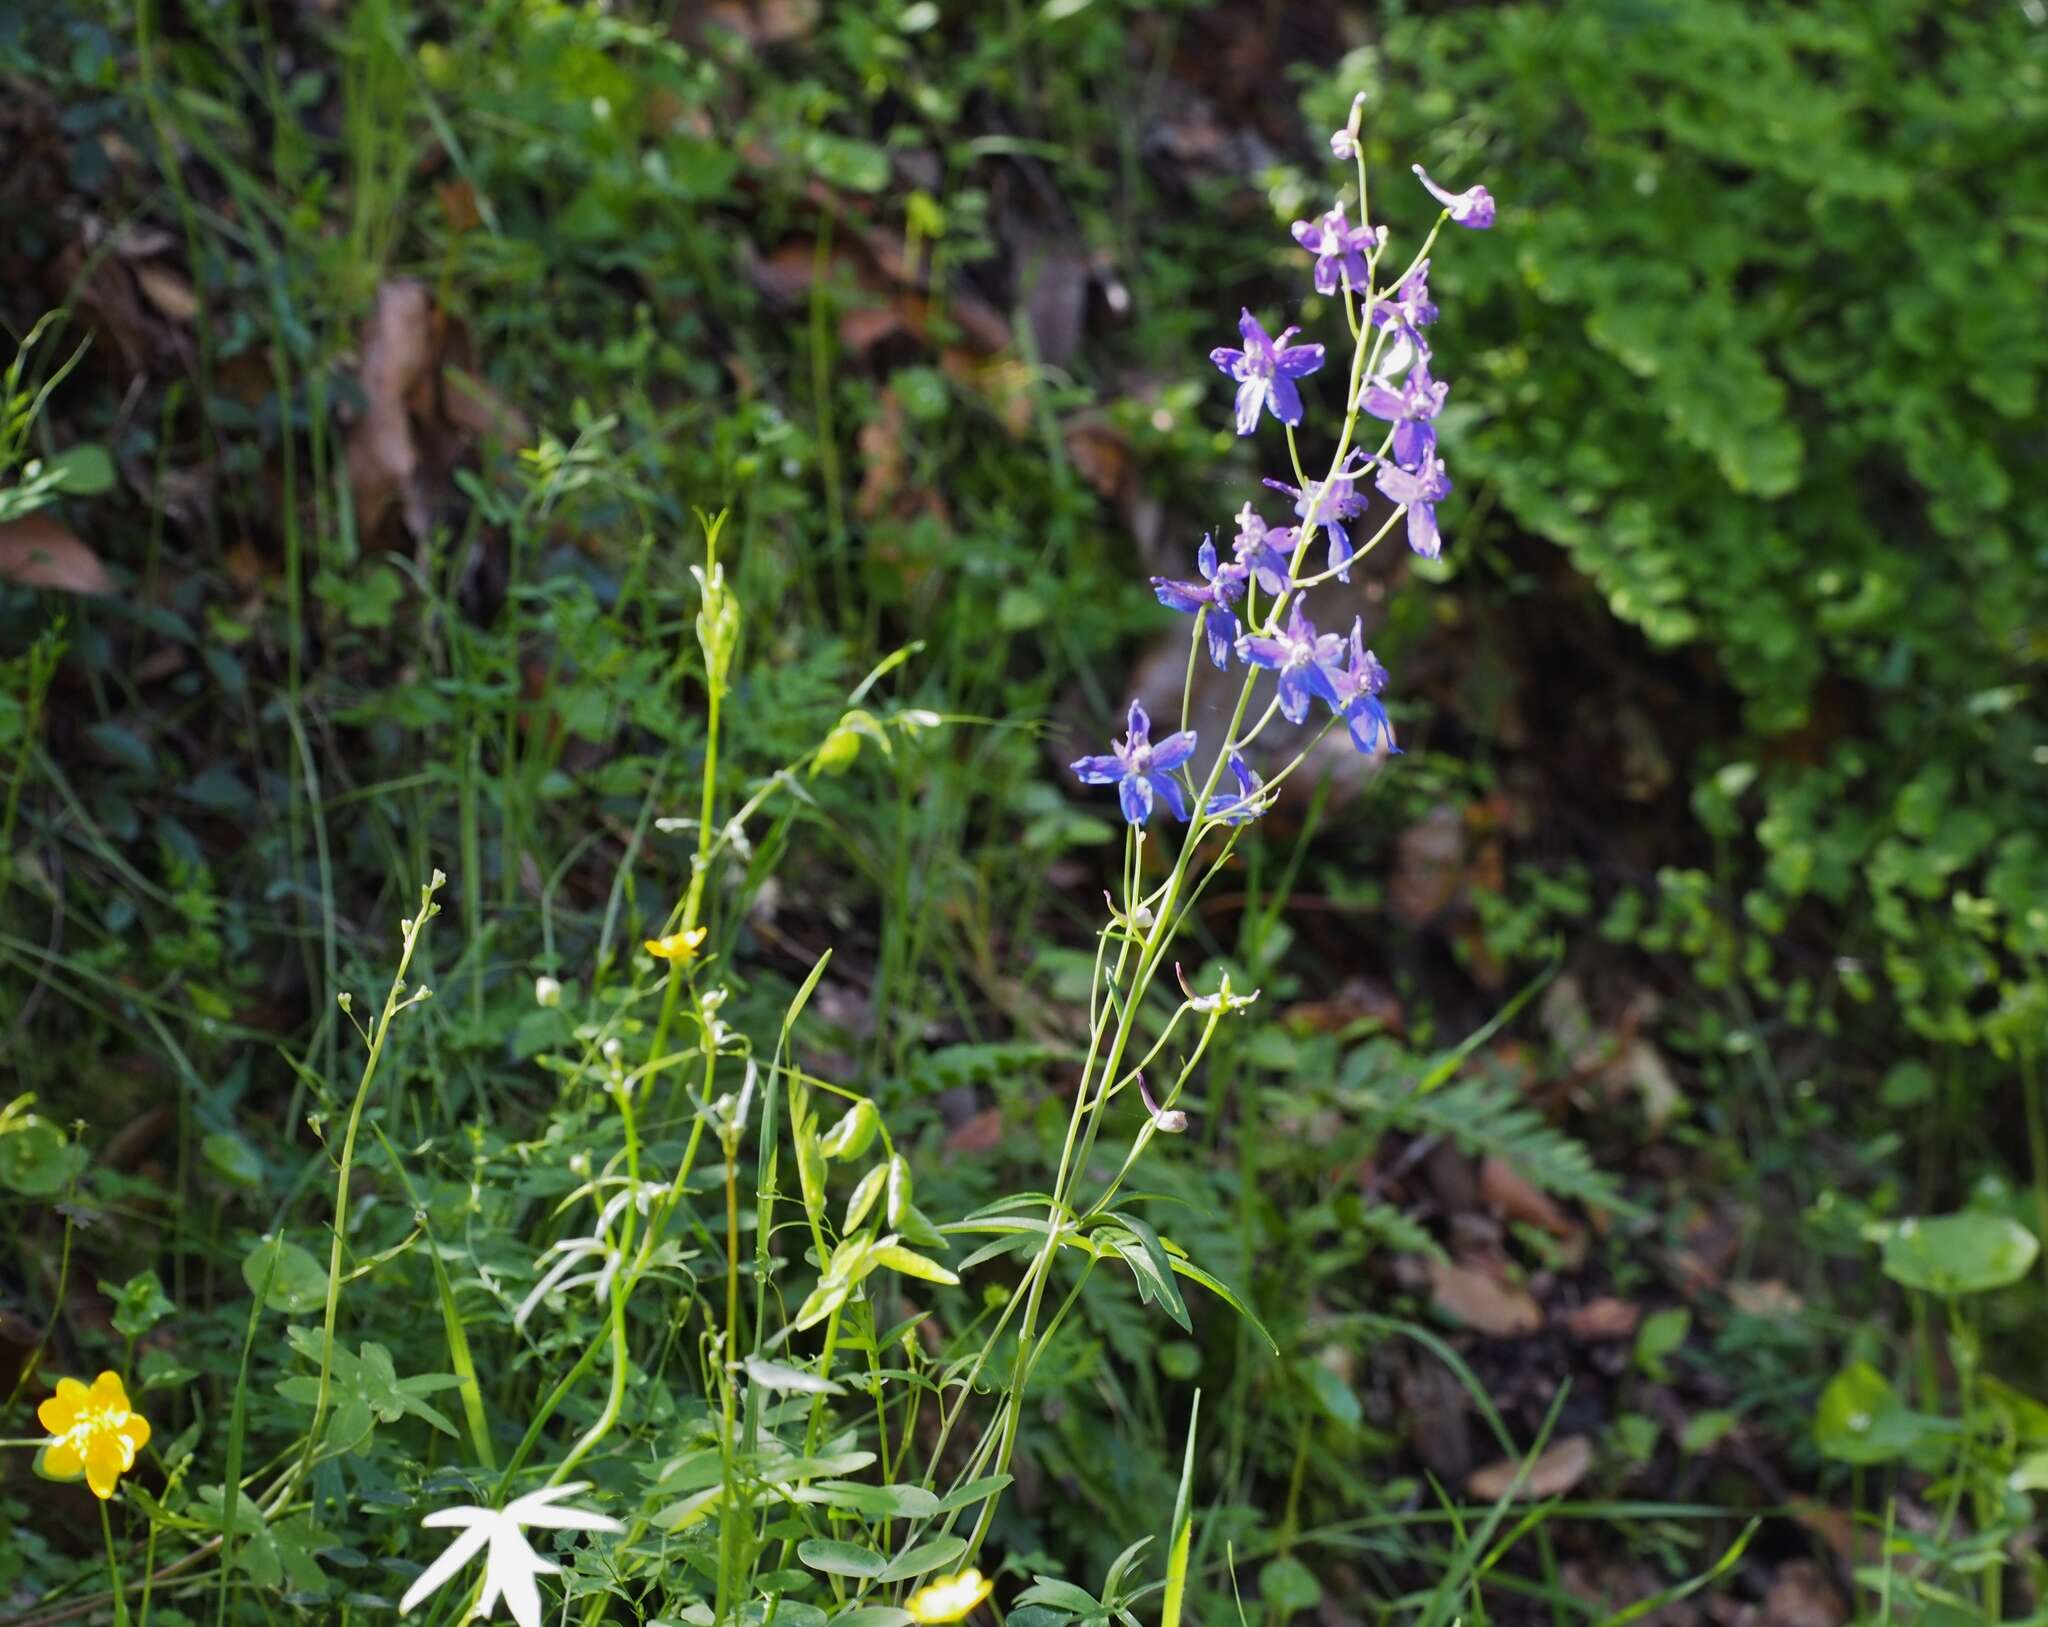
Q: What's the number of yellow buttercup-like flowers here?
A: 3